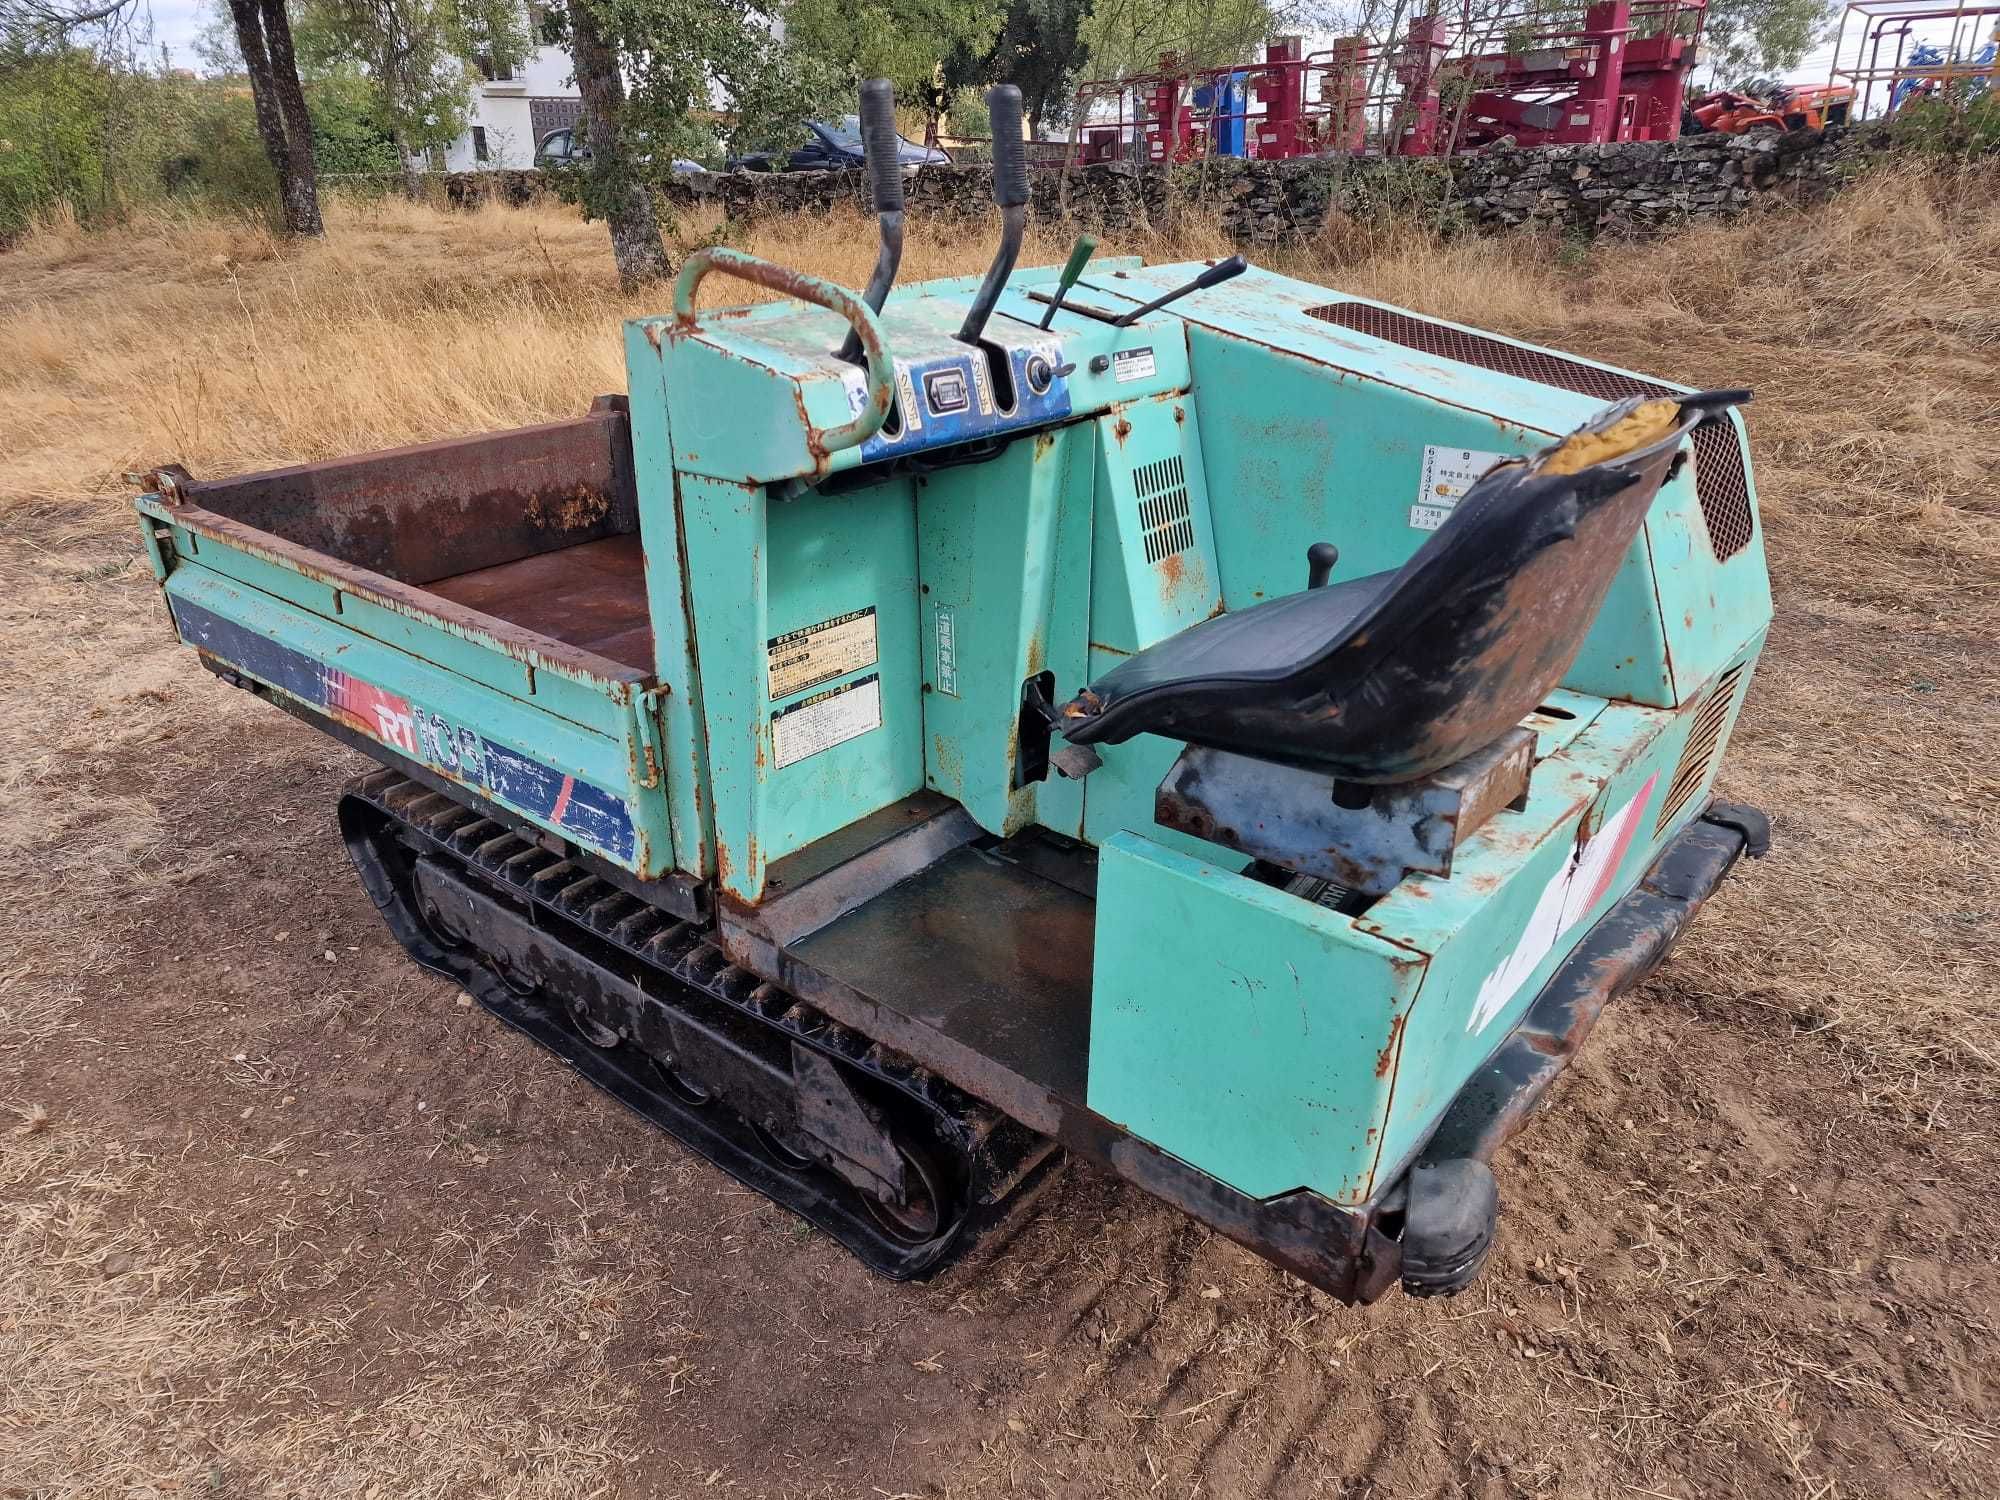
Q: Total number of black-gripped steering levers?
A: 2